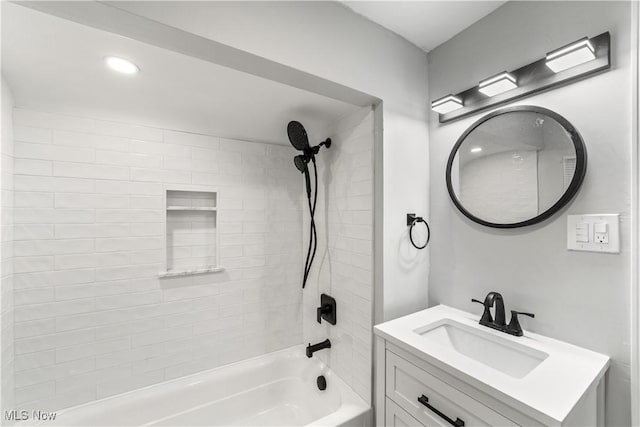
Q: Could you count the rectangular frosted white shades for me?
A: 3